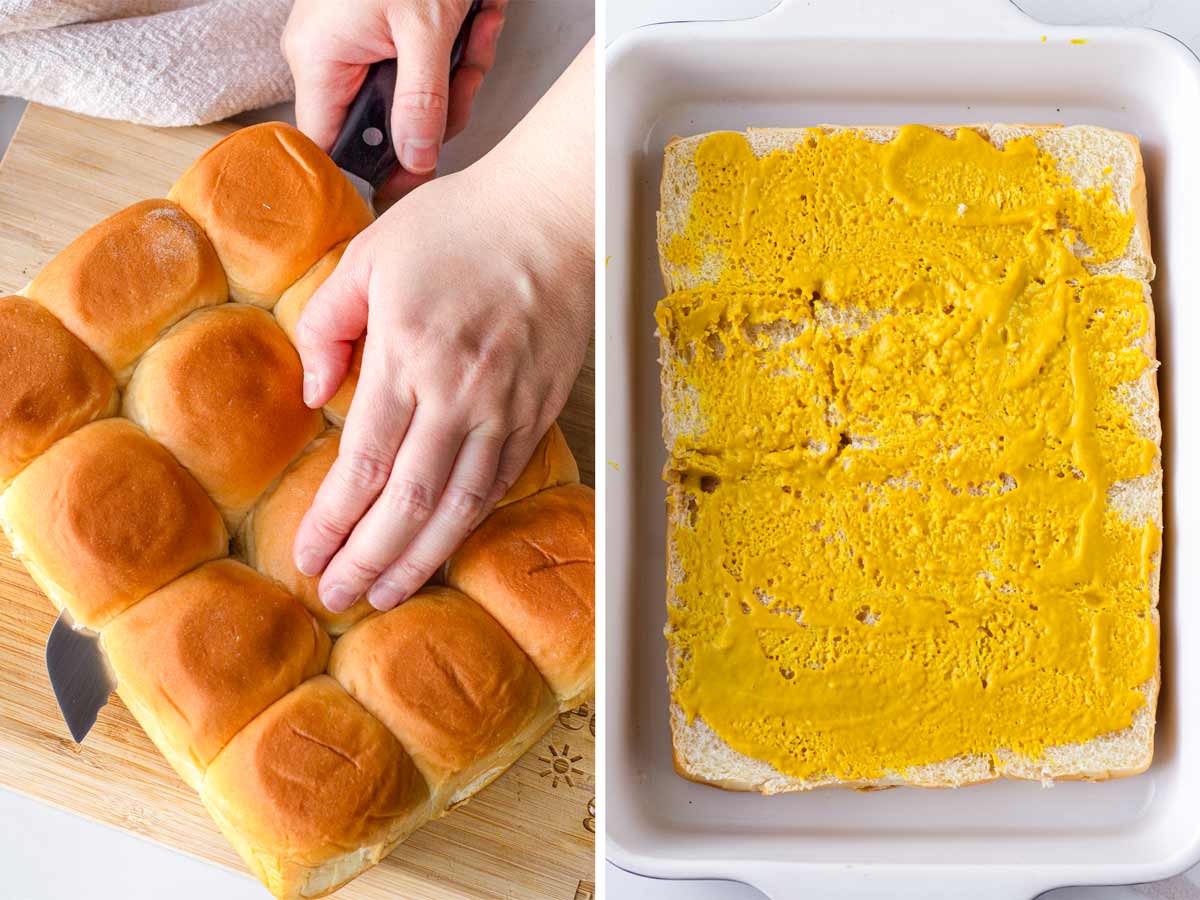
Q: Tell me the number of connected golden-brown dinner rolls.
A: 12